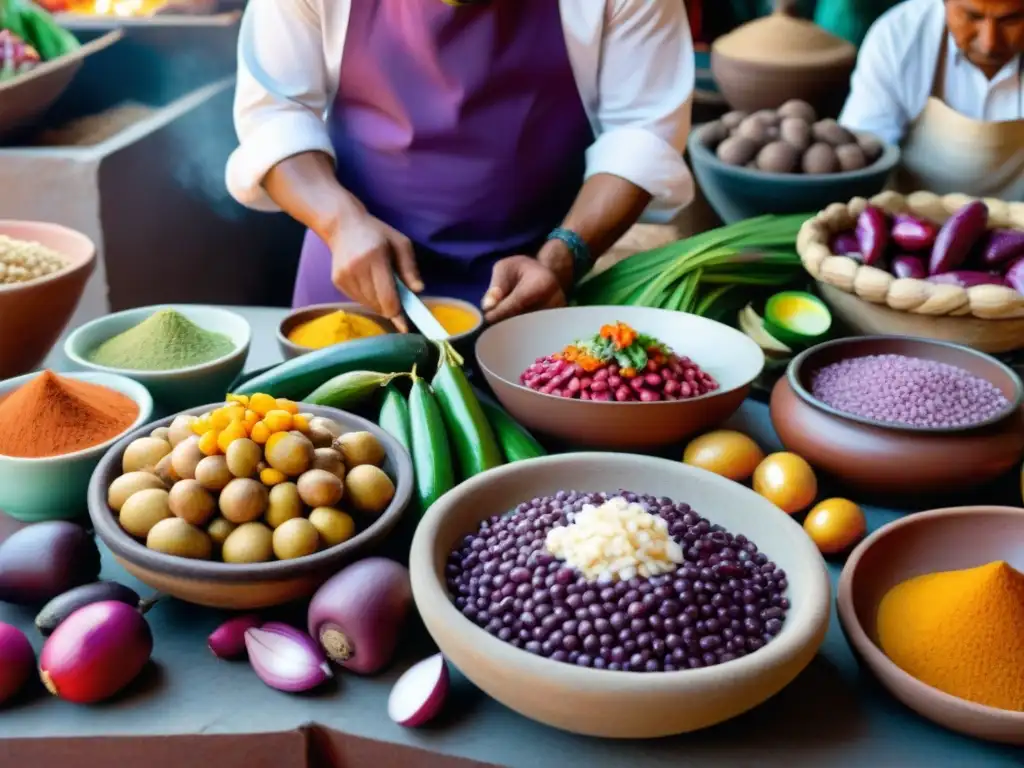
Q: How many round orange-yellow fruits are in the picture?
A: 3